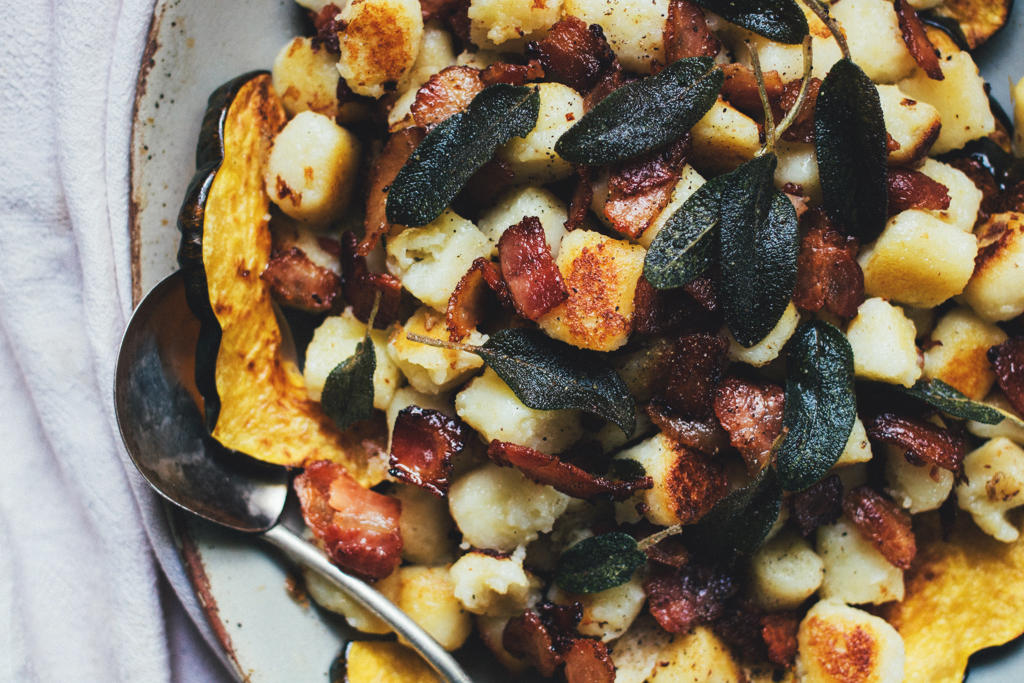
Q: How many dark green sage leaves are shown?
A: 12